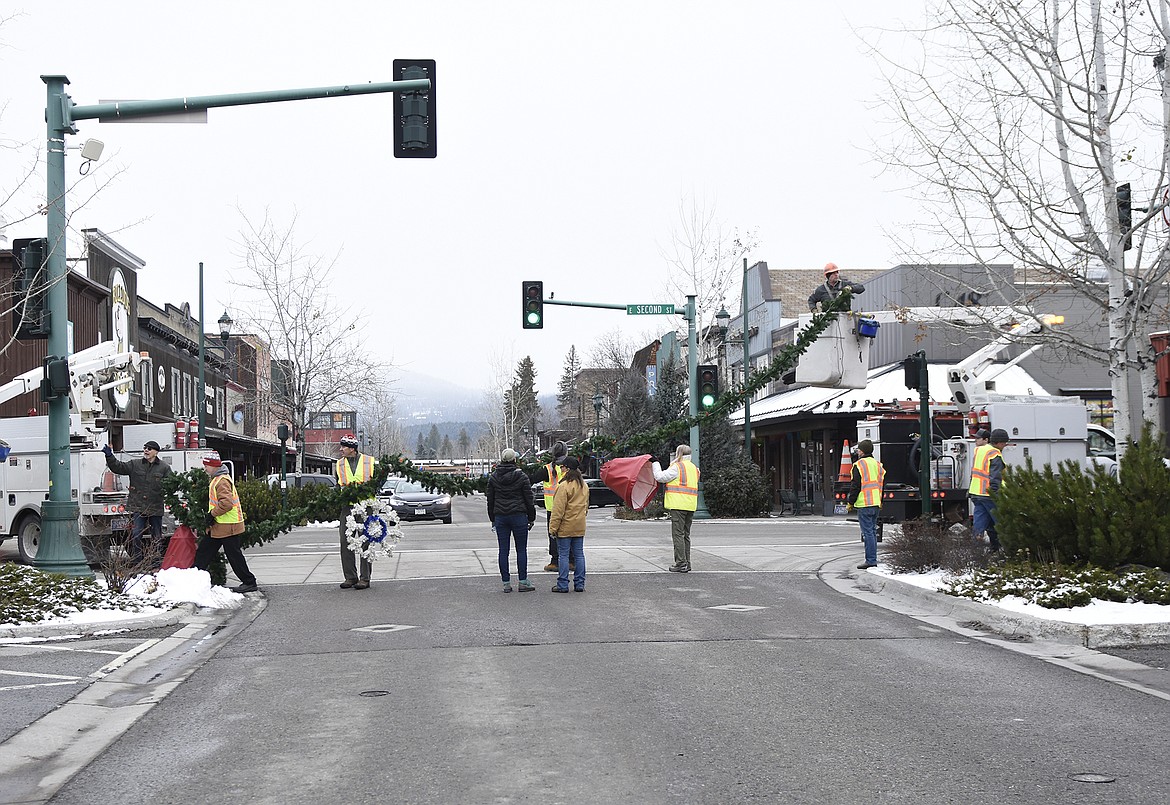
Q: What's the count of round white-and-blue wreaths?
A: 1